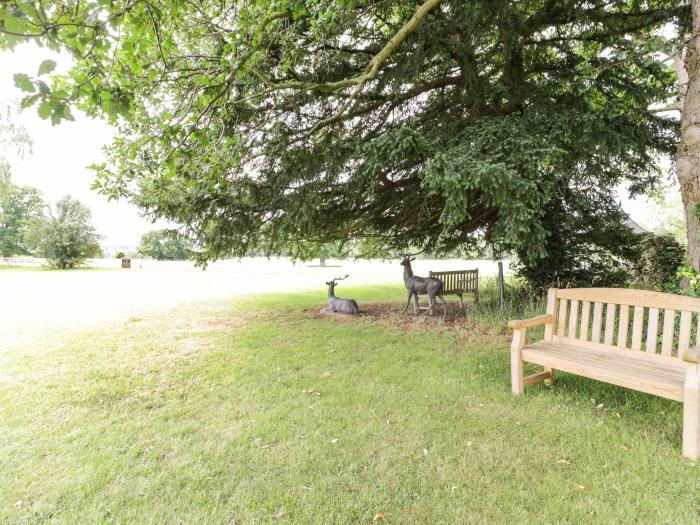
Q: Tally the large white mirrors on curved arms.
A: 0